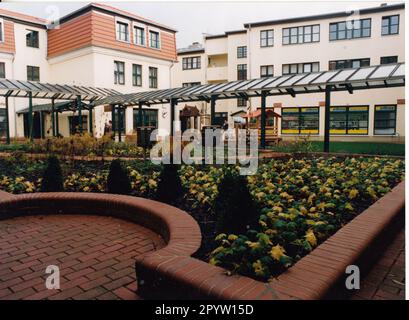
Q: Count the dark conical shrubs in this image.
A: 4